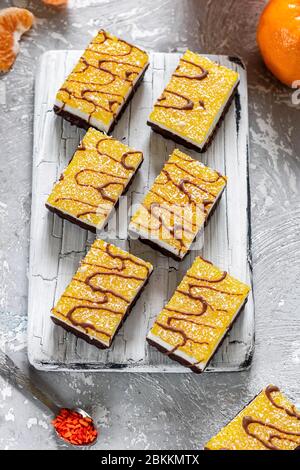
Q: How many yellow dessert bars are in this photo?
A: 7